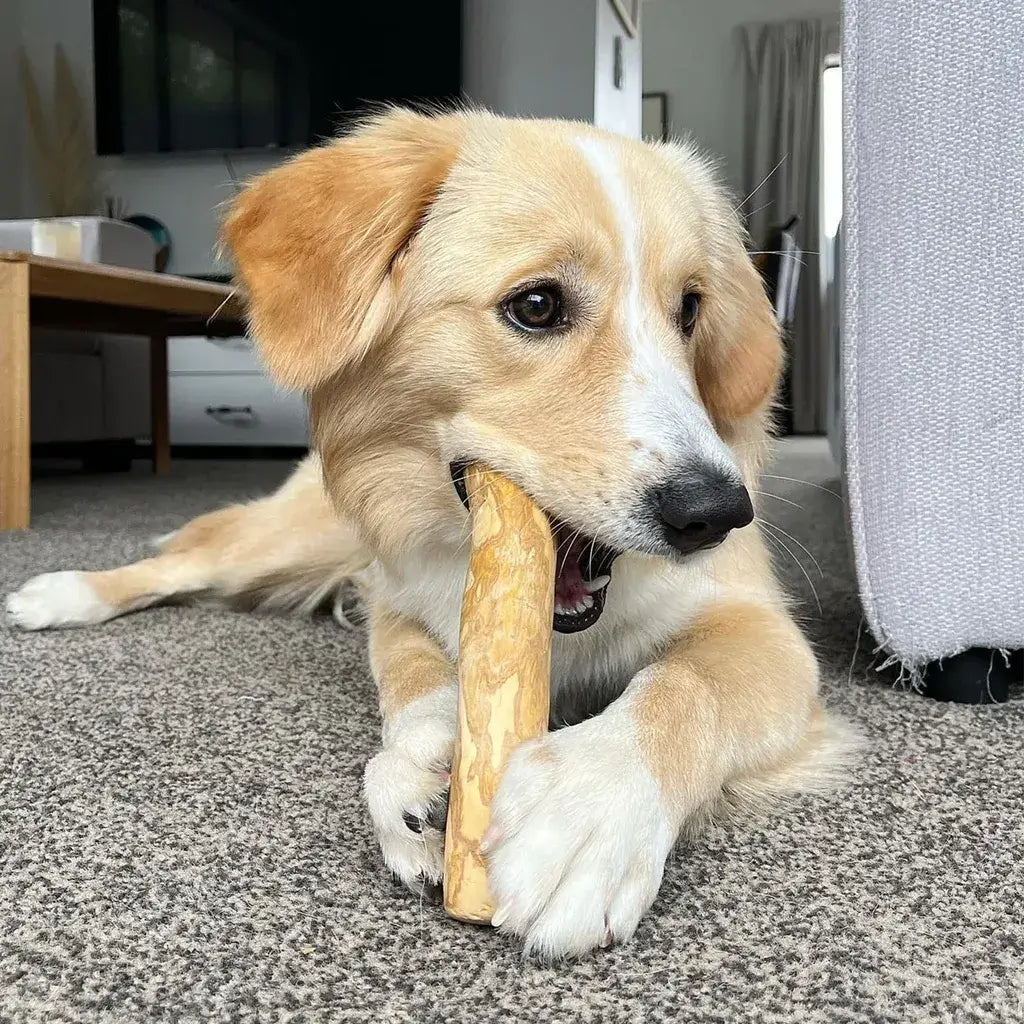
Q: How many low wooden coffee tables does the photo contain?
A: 1